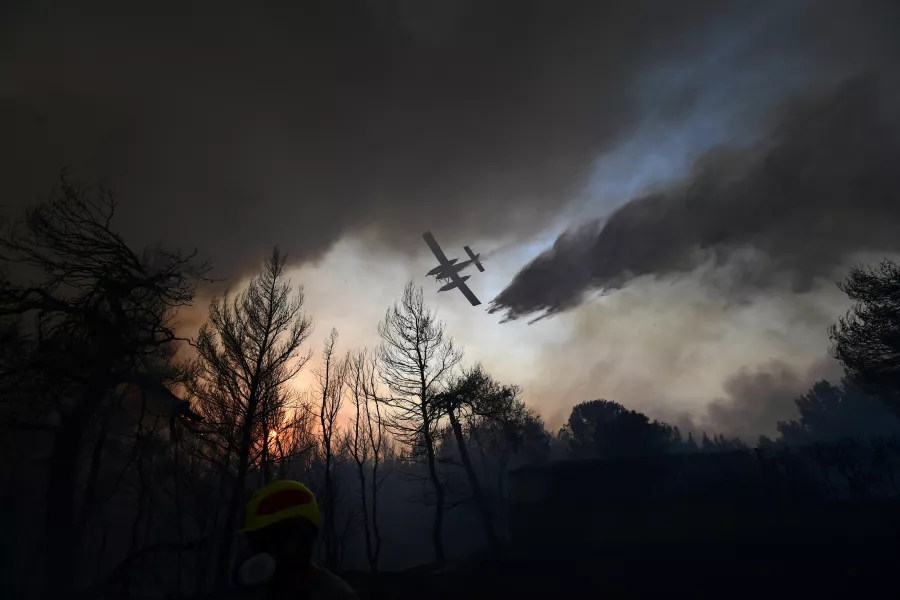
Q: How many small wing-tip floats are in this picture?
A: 0